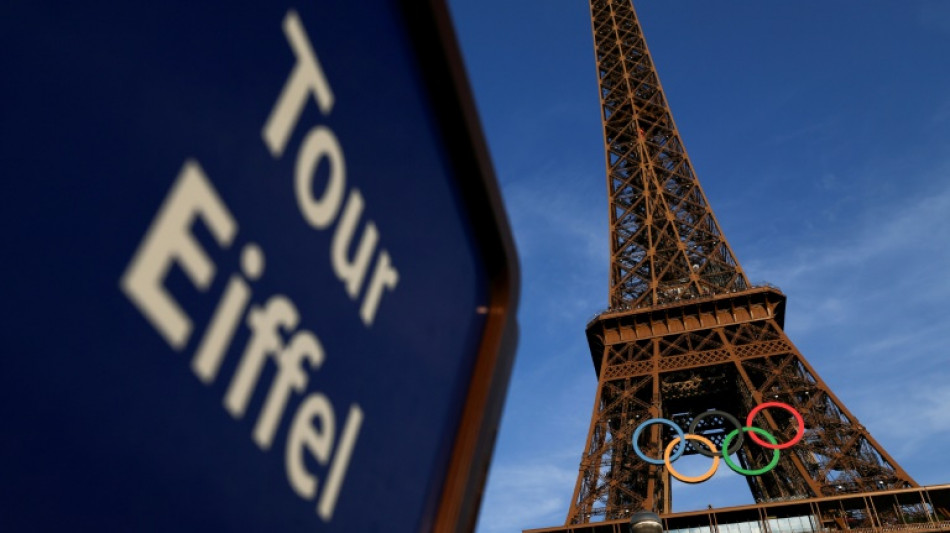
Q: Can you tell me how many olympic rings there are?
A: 5